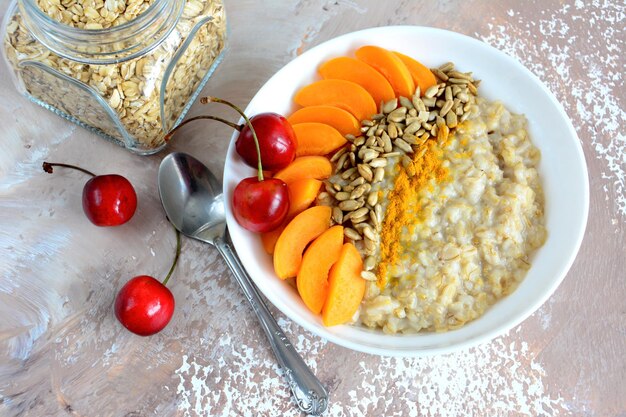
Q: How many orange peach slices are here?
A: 11